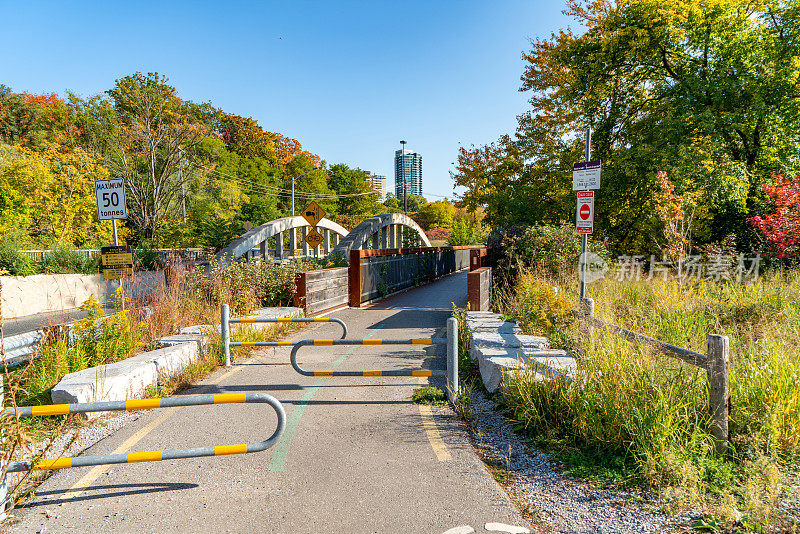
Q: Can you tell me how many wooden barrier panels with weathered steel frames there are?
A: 2